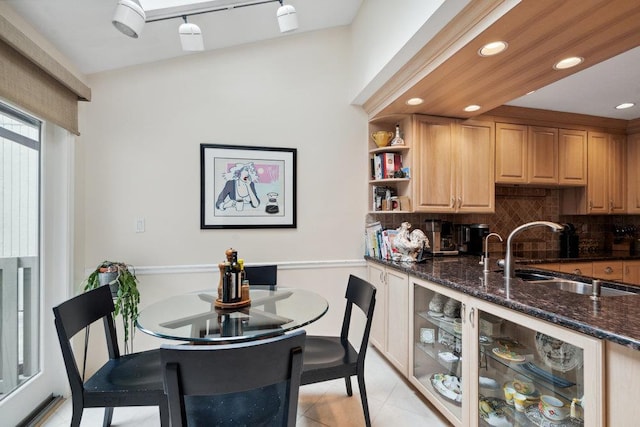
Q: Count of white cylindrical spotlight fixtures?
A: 3